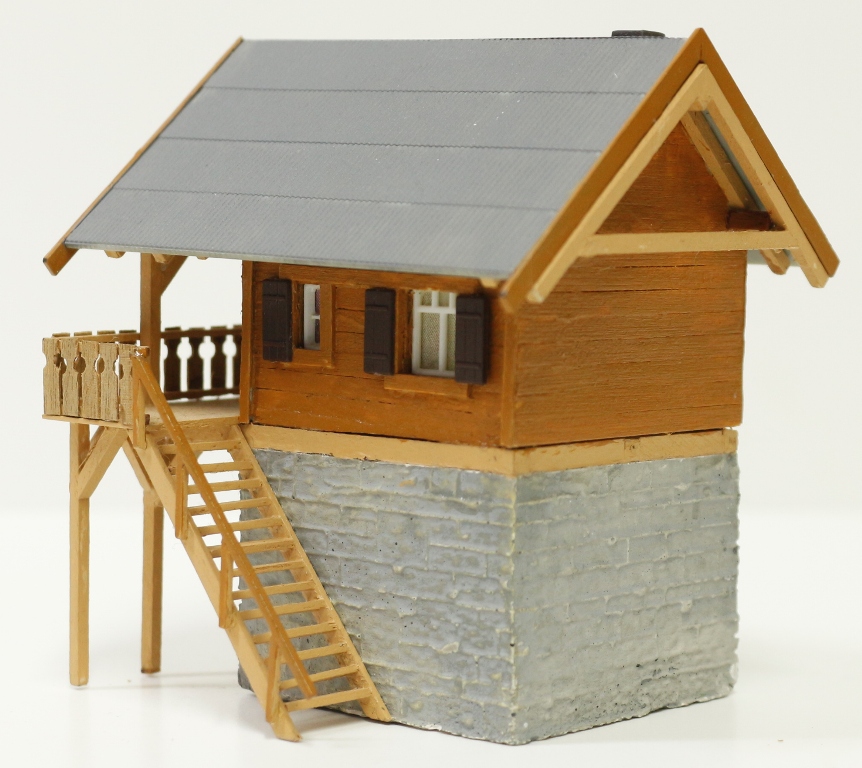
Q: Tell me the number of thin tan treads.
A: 13